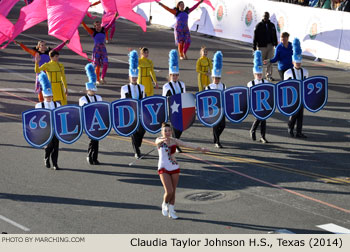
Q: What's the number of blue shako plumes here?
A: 7